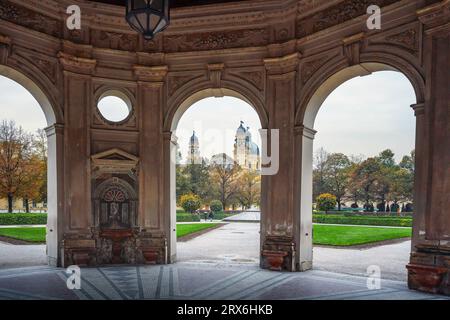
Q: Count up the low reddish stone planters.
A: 4